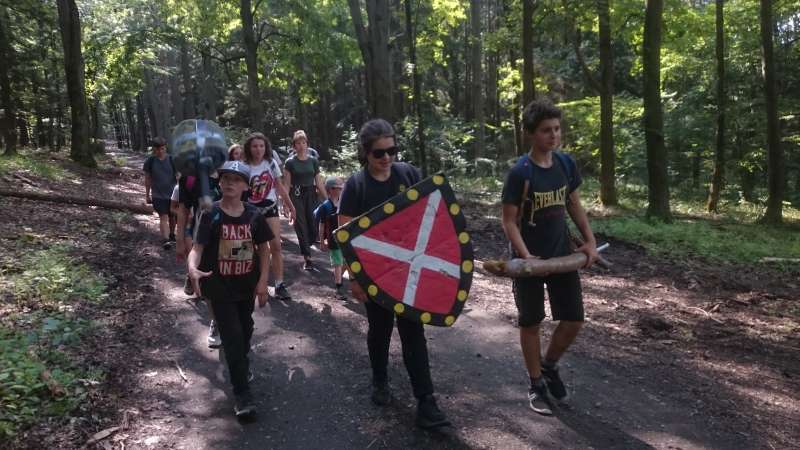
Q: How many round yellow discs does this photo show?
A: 14